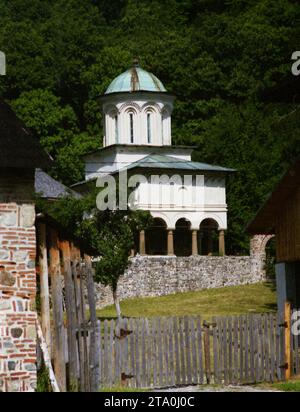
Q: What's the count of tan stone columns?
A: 4